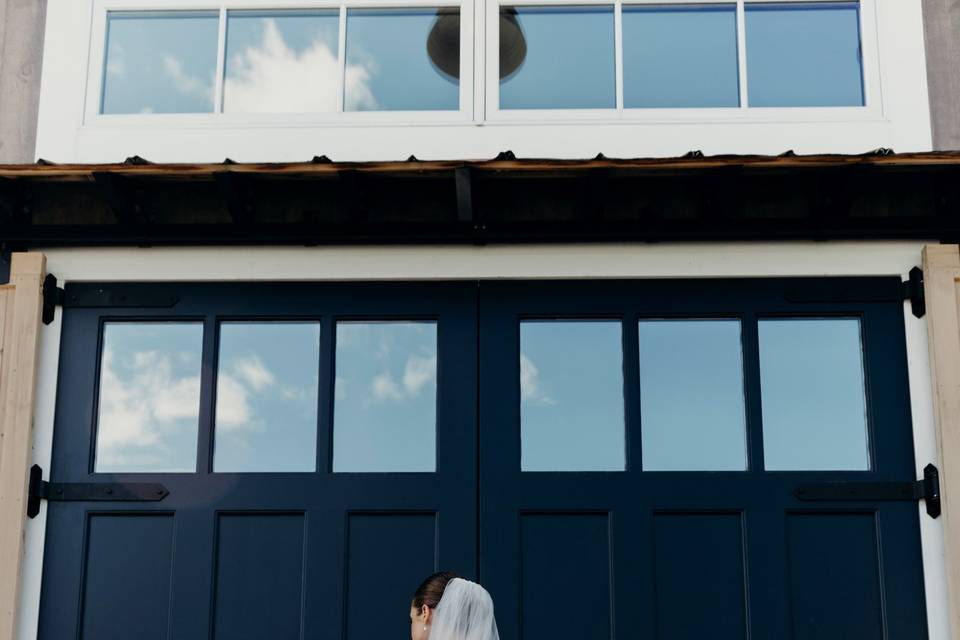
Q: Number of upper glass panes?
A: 6